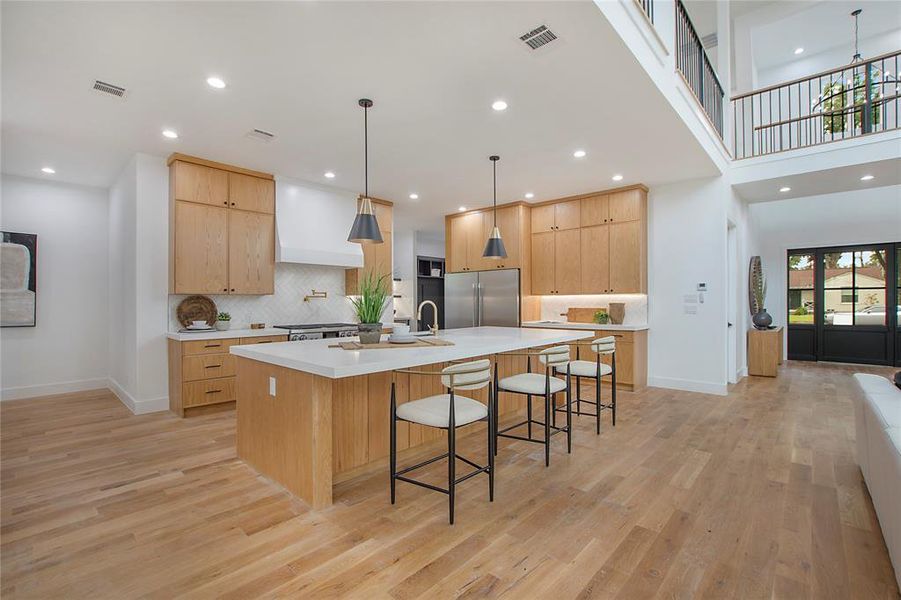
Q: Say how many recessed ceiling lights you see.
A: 13